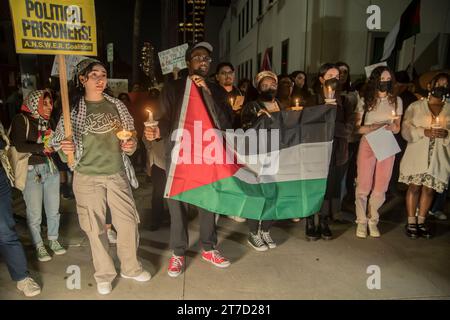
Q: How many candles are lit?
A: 7